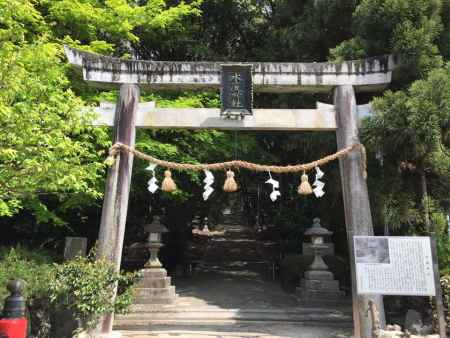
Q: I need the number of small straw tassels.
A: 3